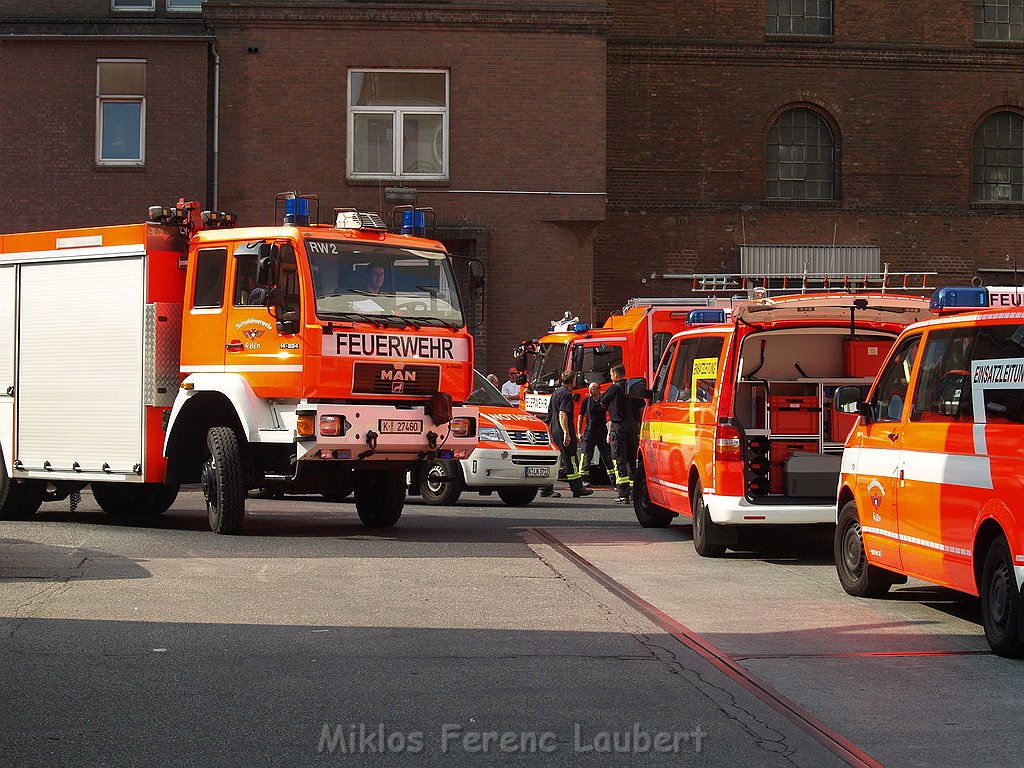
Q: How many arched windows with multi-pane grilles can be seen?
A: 2